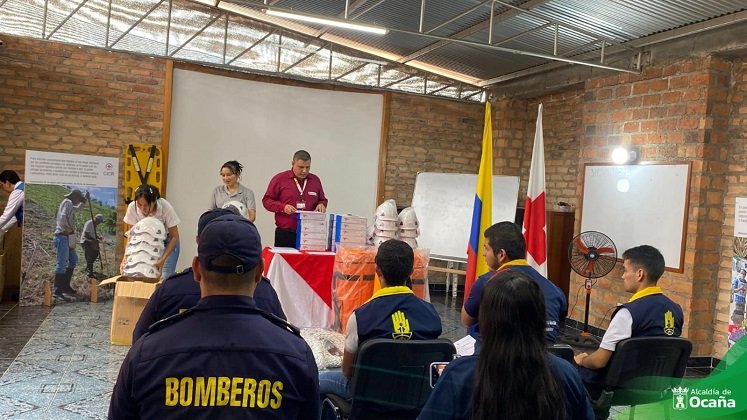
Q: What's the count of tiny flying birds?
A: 0